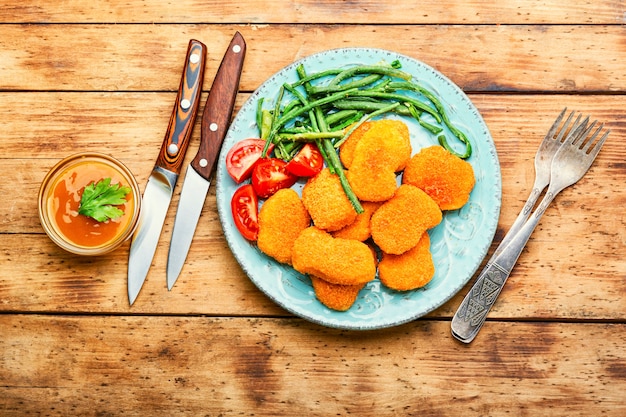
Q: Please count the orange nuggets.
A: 10